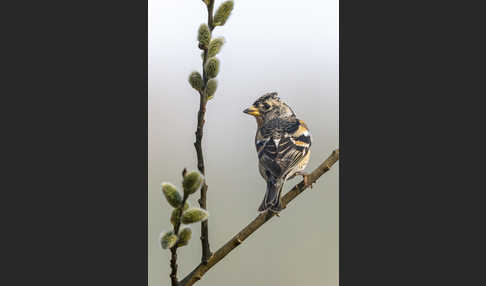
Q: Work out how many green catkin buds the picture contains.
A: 12